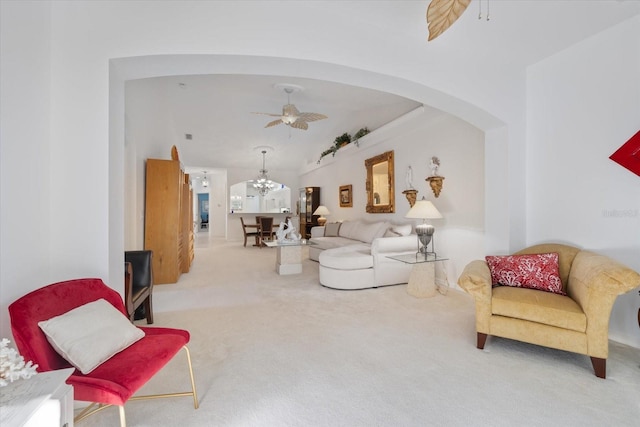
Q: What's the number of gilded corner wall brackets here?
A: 2